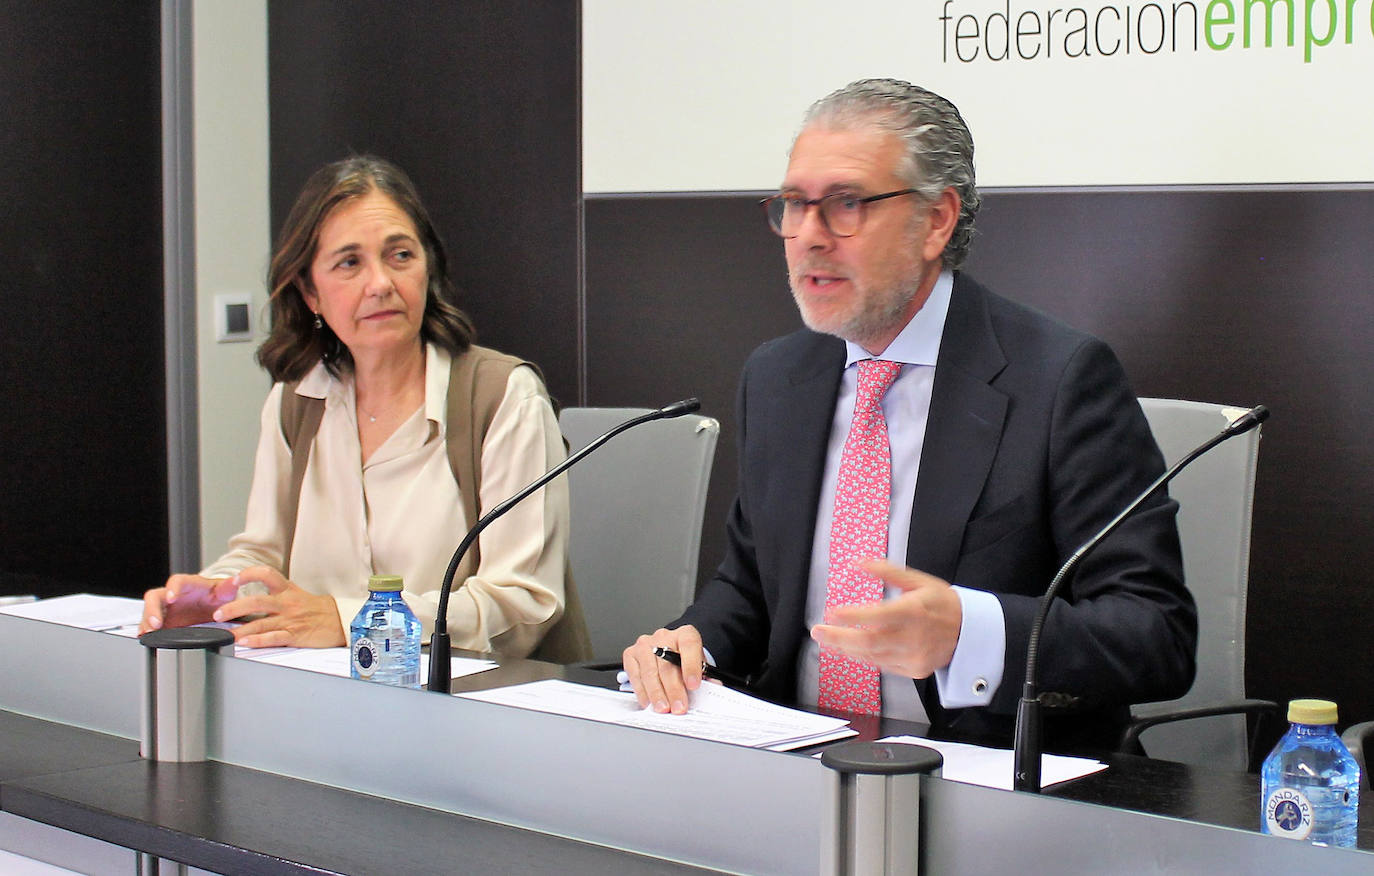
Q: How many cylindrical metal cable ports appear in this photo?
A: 2